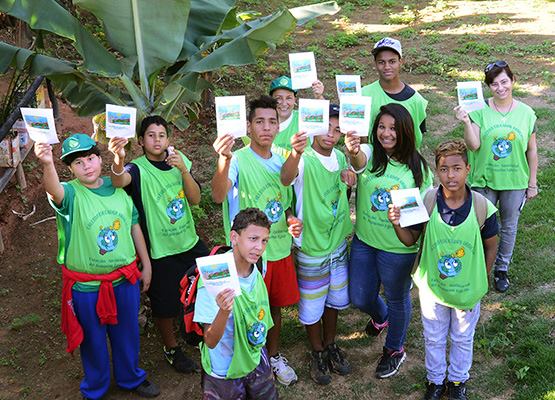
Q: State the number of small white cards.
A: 10